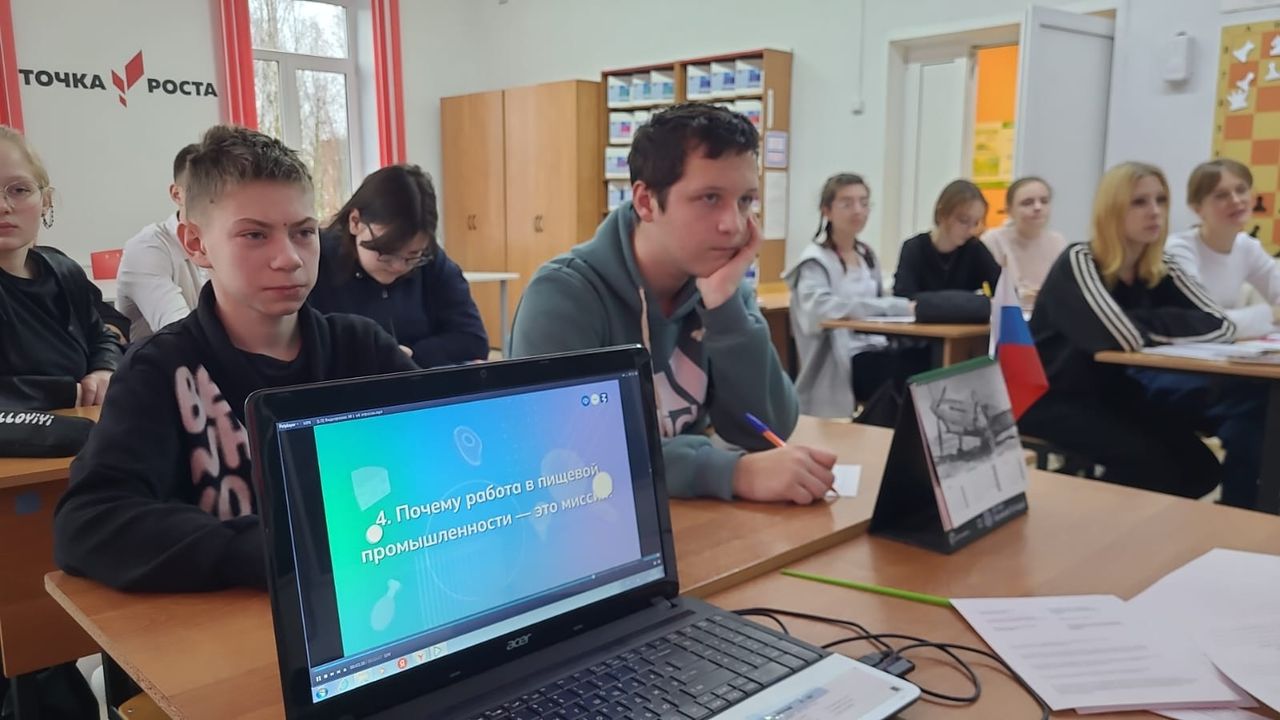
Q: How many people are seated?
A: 10